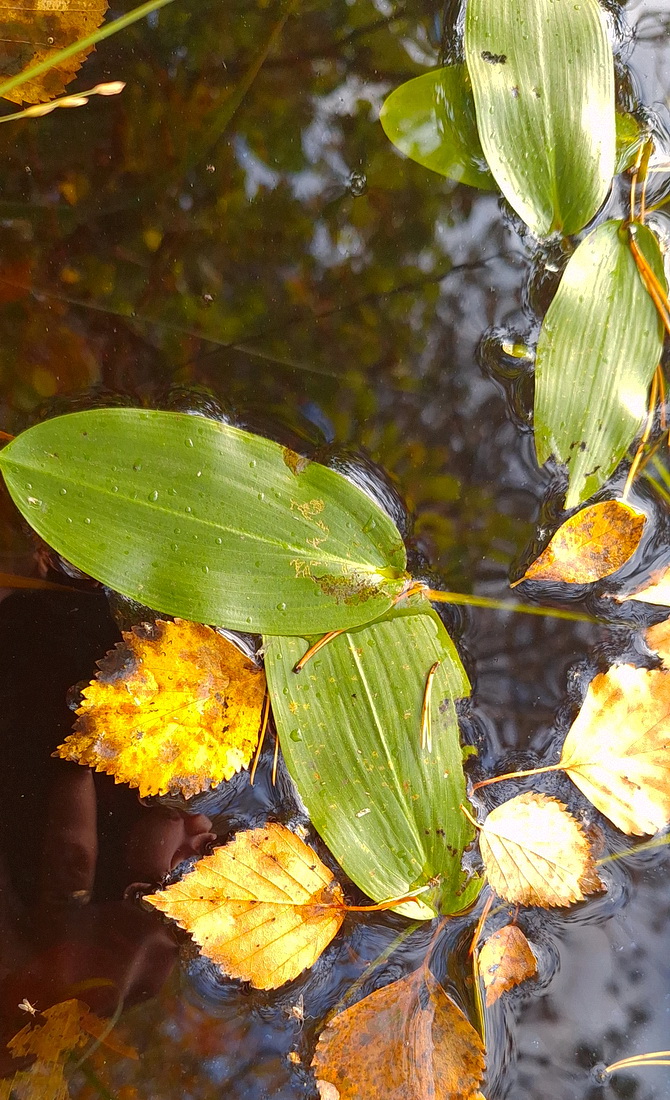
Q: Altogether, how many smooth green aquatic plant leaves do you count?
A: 5